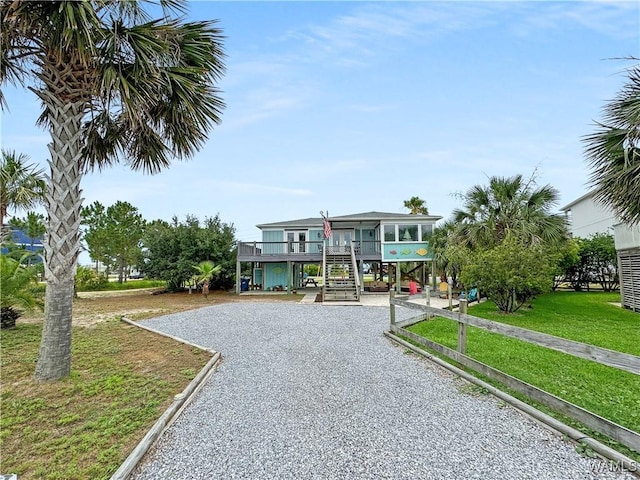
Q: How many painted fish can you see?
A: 3